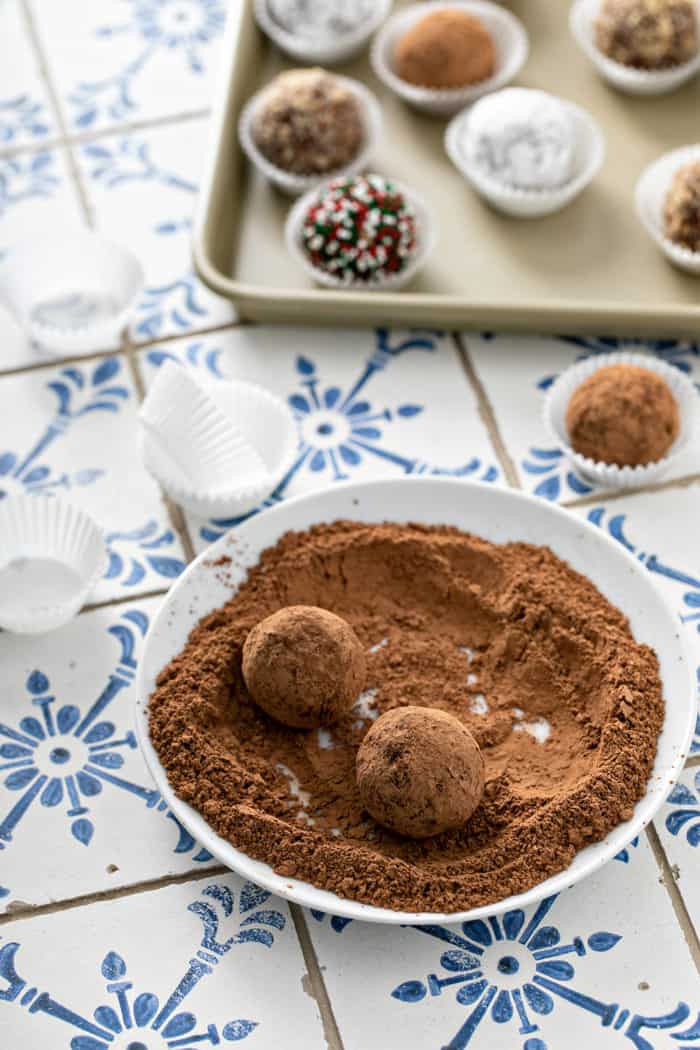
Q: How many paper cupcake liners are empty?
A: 4